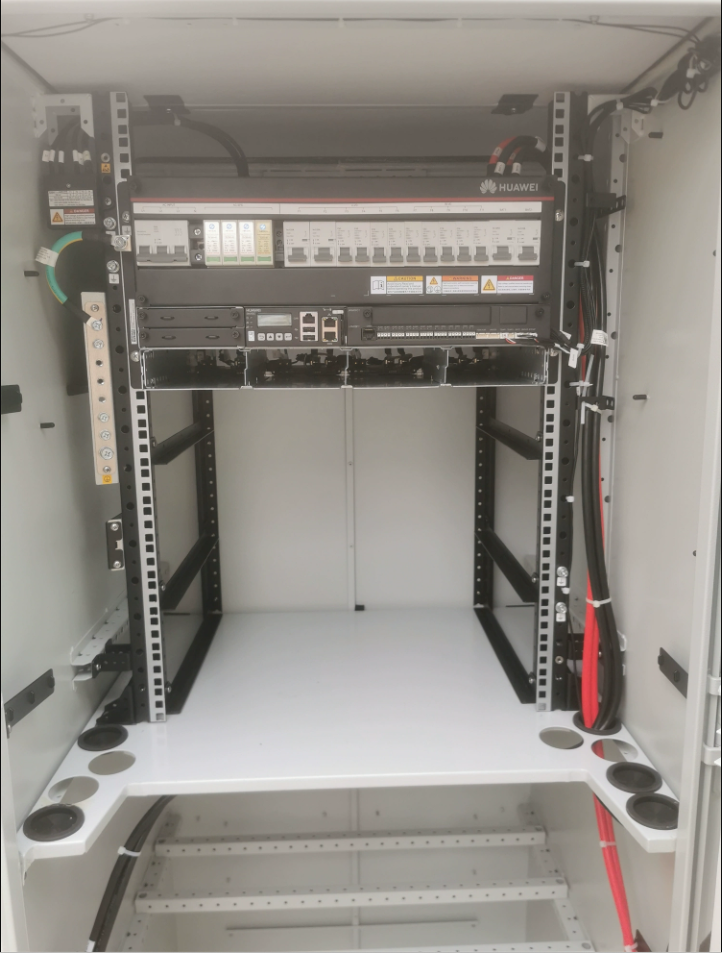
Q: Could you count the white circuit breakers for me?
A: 14